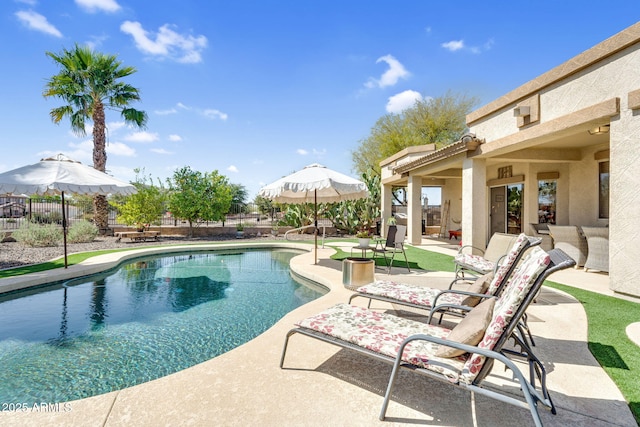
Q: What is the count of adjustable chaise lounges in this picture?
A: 2